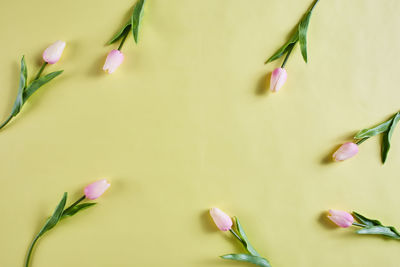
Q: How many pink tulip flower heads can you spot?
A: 7